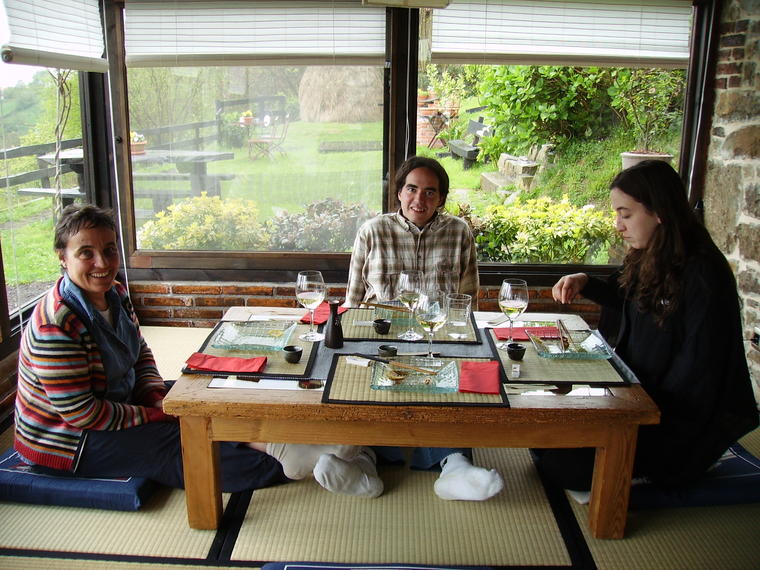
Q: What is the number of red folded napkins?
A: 4